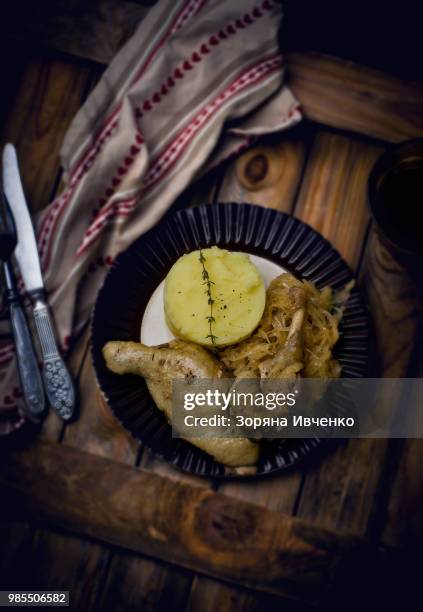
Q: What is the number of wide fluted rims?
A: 1